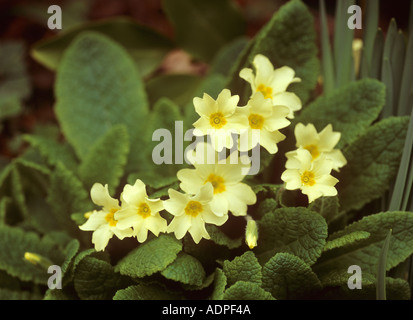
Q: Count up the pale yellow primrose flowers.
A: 9